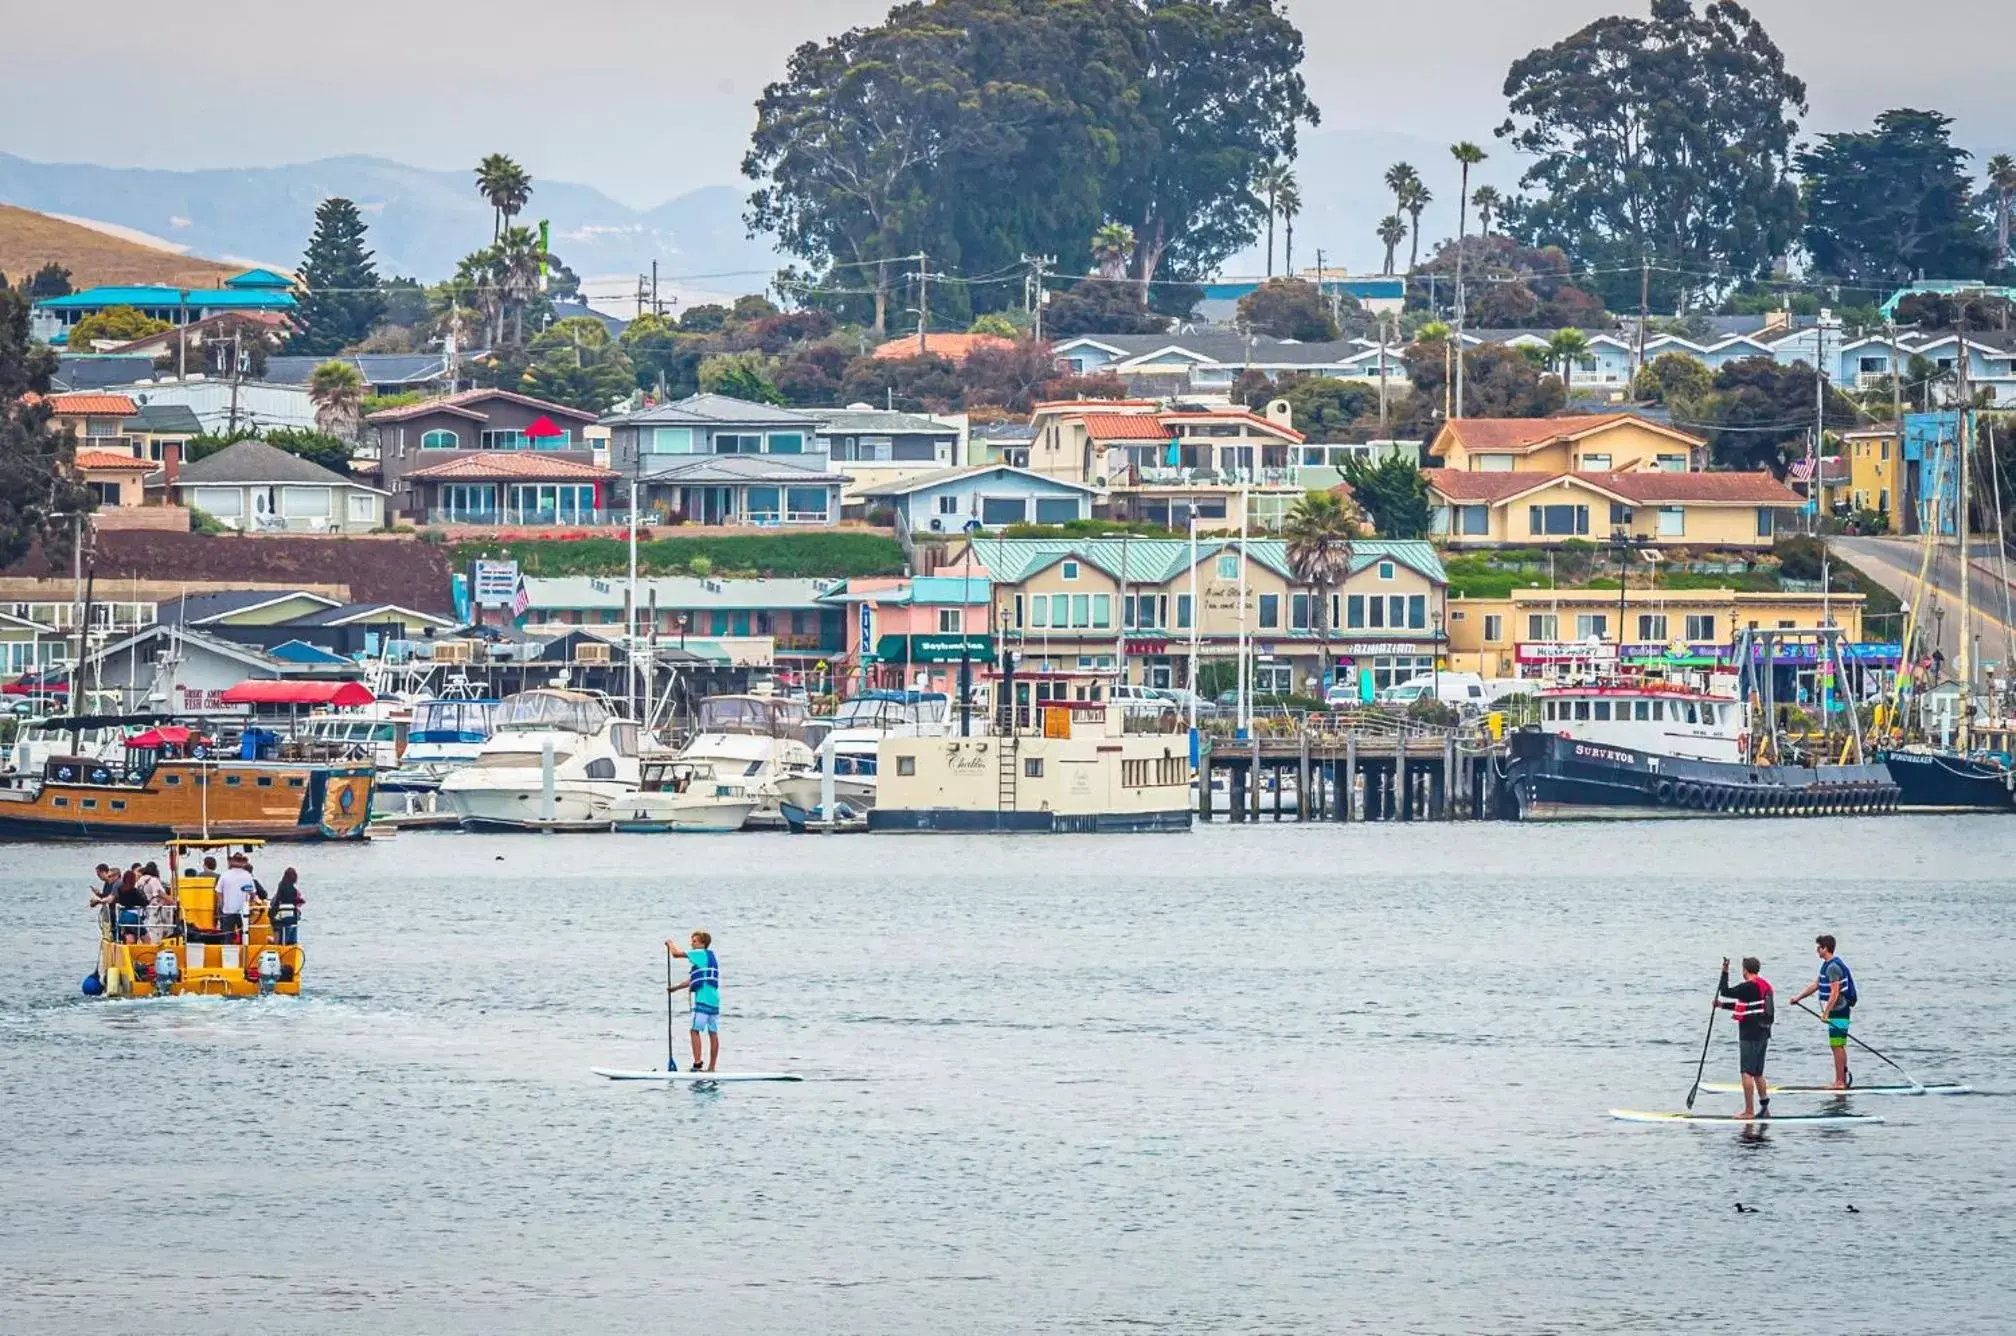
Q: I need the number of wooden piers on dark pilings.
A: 1